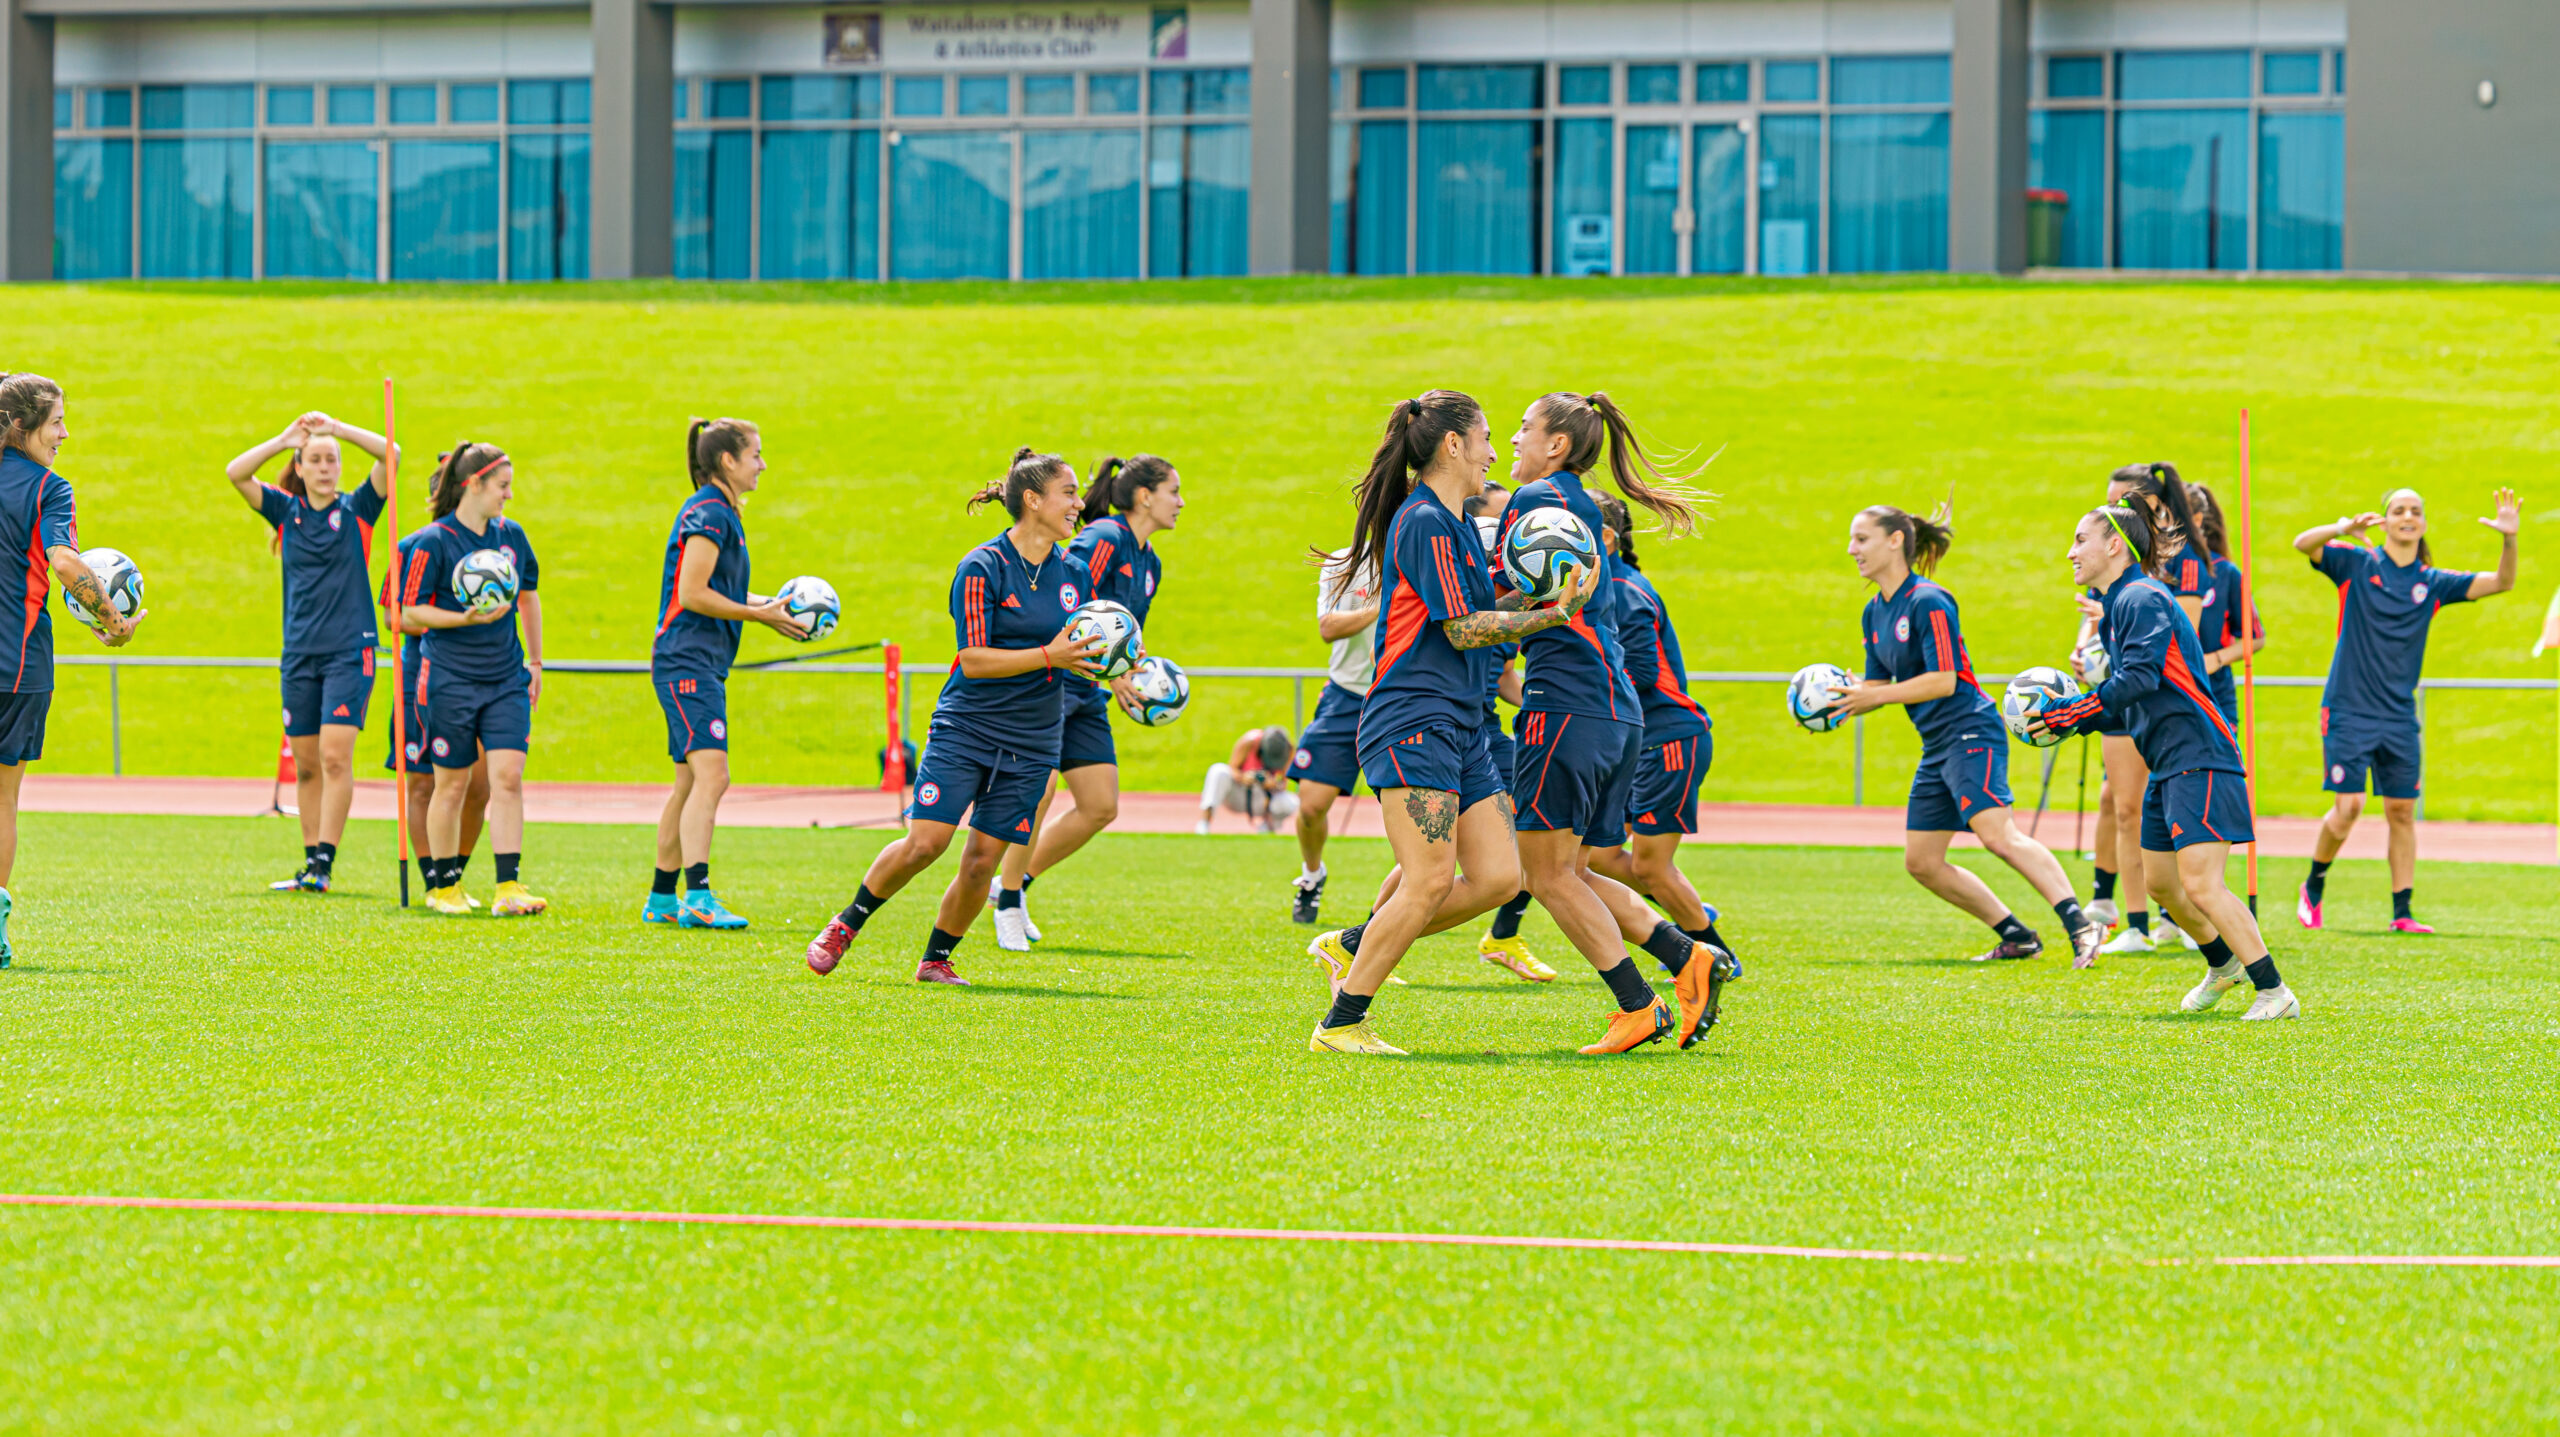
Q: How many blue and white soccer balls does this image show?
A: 10